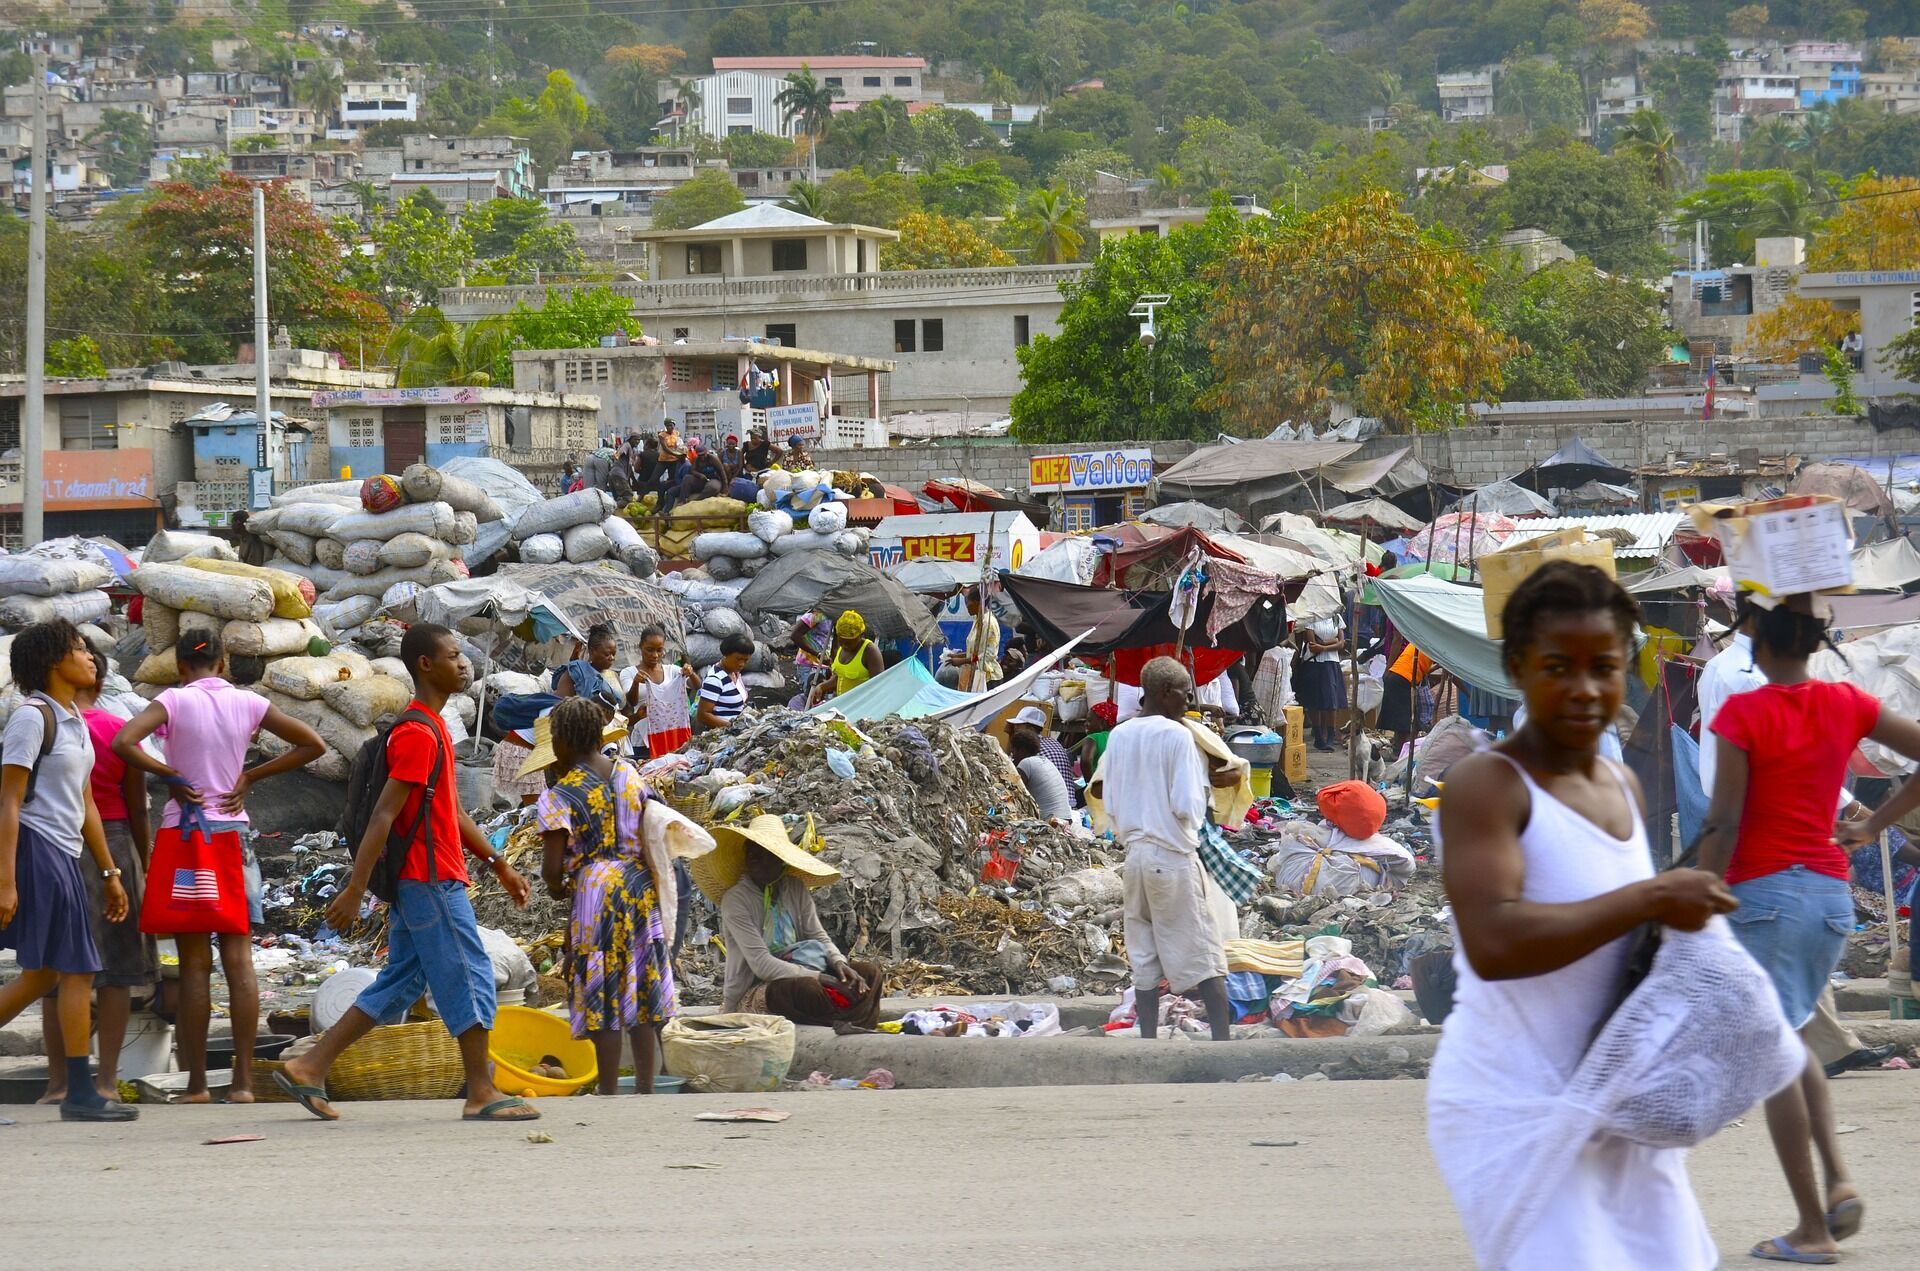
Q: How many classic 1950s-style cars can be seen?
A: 0